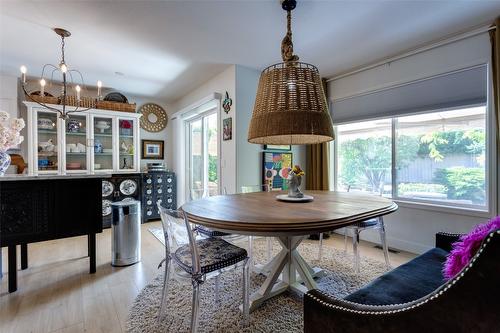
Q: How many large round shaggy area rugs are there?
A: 1